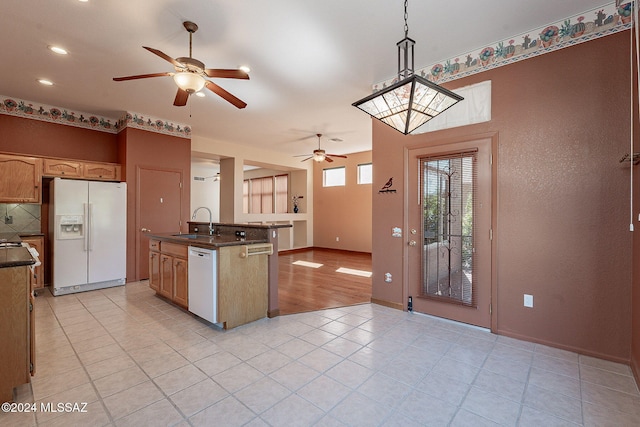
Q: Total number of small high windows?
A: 2